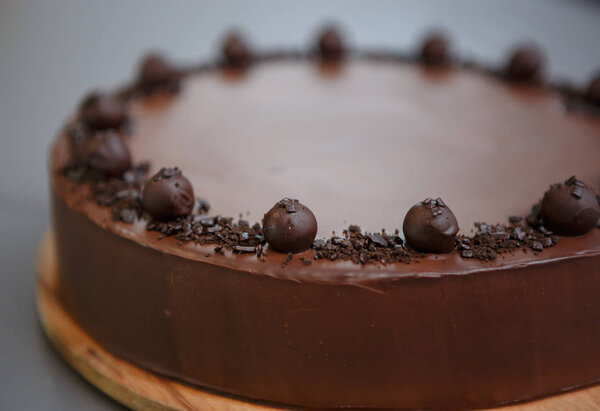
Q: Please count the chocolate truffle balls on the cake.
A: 12